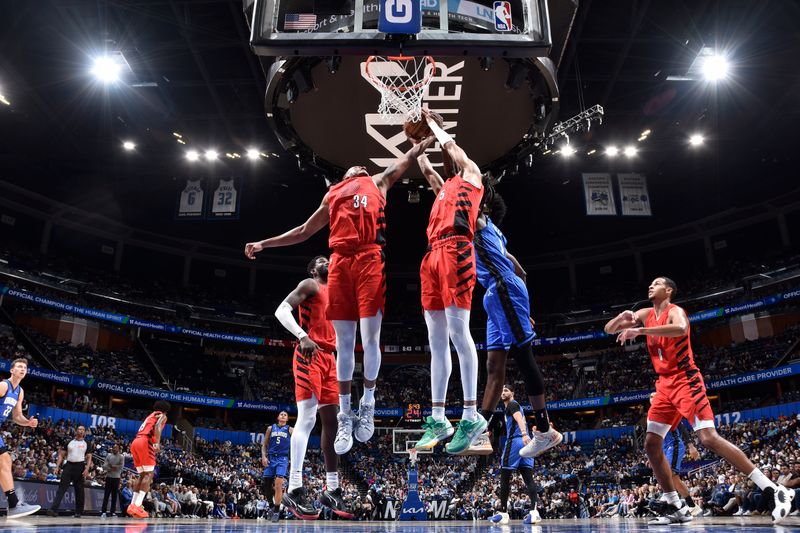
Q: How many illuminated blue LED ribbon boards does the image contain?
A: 2